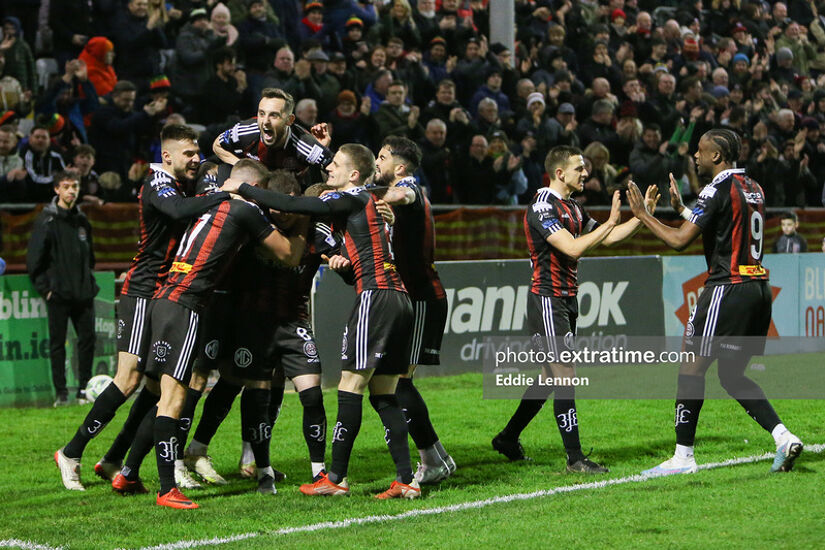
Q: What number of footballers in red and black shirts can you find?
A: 10